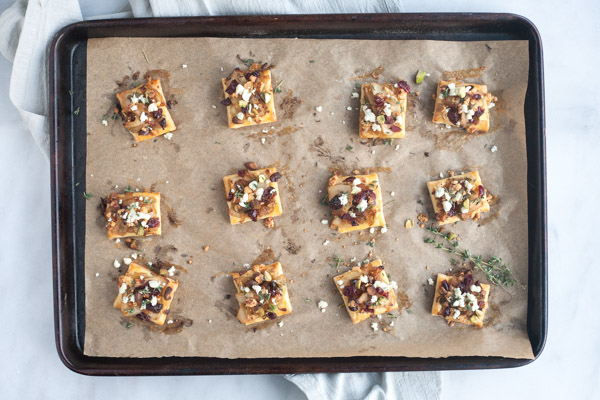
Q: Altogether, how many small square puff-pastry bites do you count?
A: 12